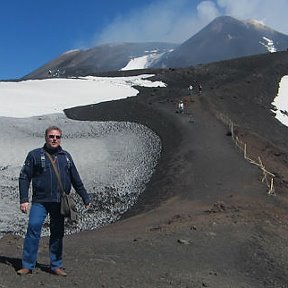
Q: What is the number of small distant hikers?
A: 3